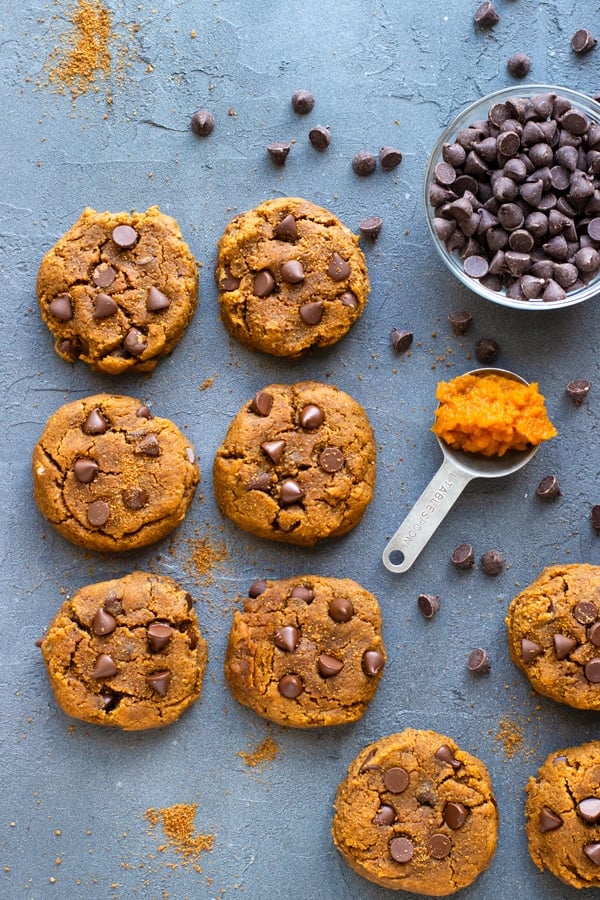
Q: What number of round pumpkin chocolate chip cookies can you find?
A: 9